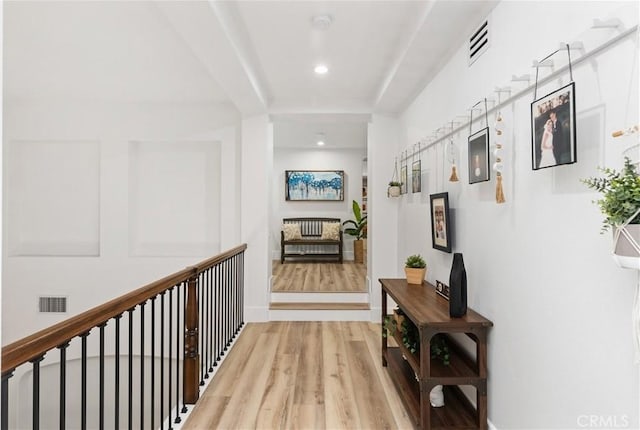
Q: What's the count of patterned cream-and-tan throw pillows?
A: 2